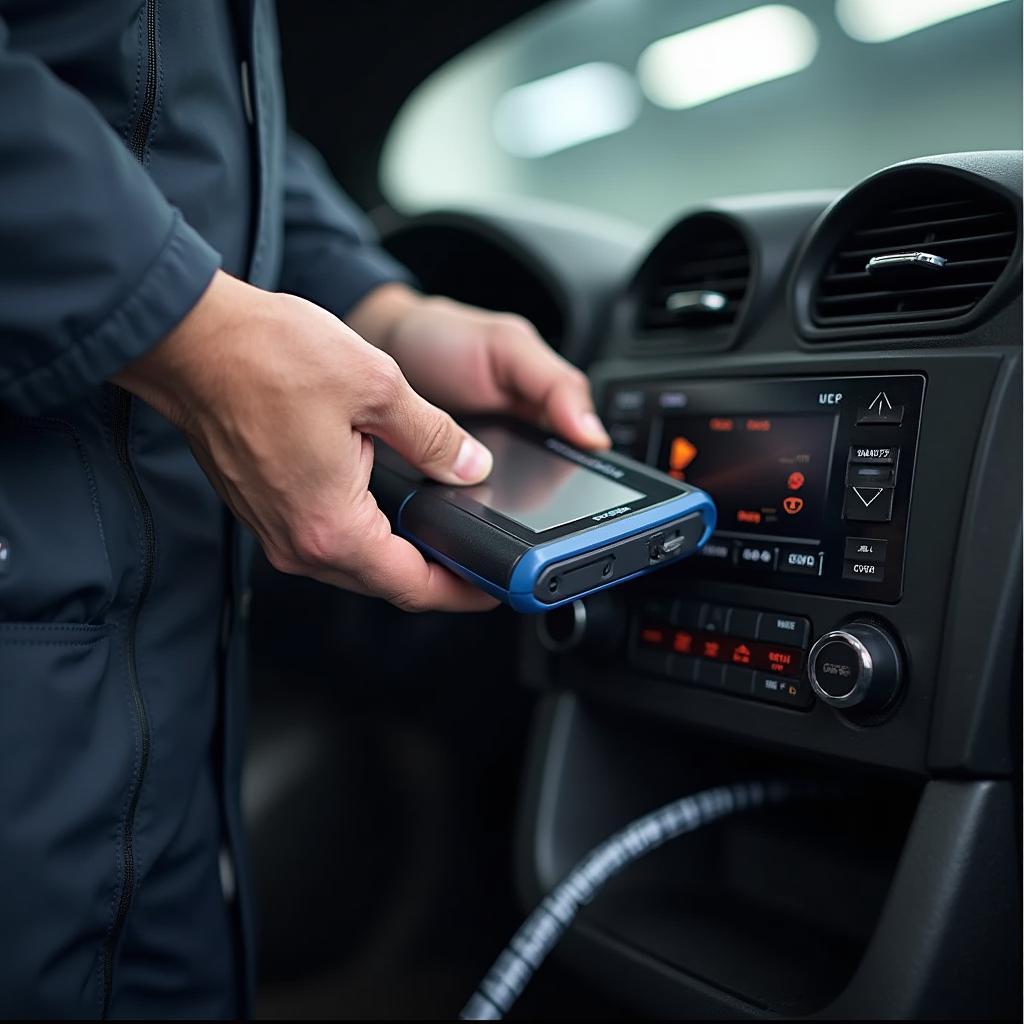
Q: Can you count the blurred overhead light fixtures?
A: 3